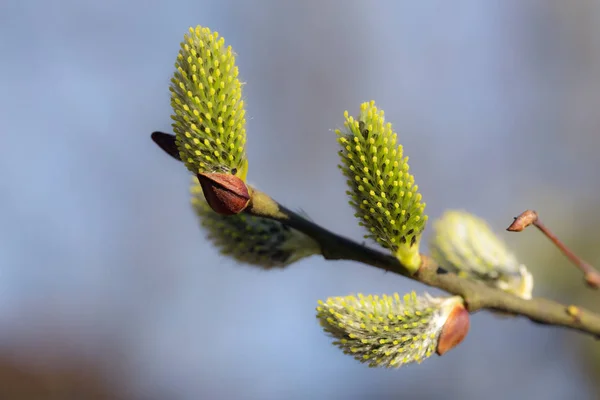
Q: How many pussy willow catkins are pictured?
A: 5